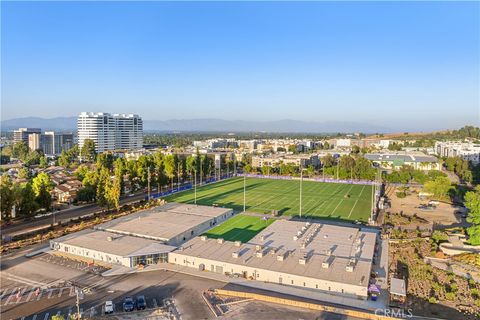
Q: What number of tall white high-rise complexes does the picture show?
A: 1